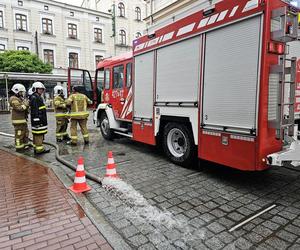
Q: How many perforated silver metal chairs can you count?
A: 0